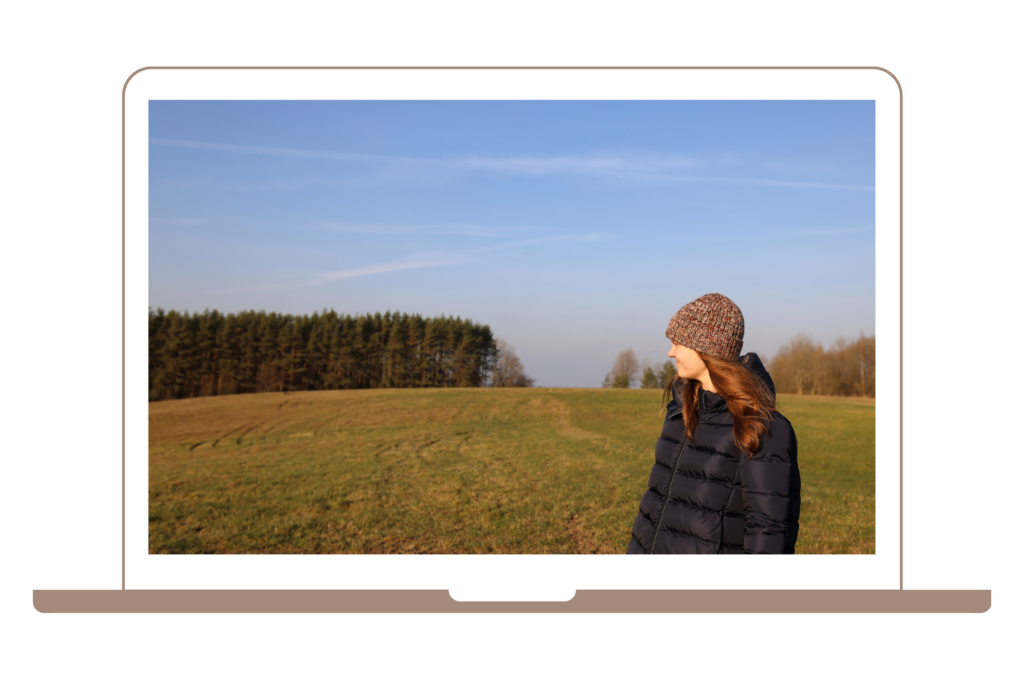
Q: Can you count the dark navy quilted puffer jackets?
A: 1